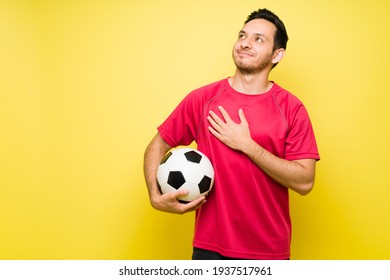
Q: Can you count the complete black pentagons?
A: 3